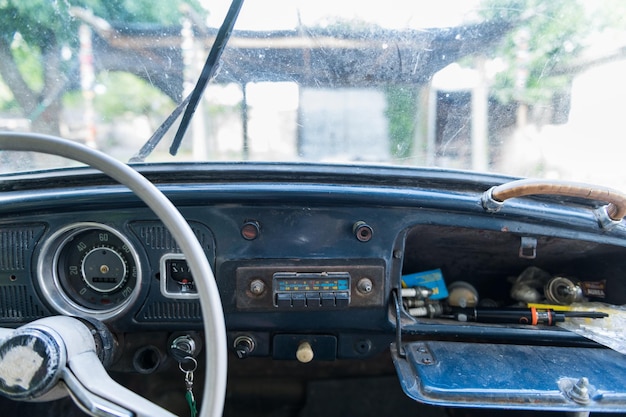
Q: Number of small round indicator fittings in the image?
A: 2